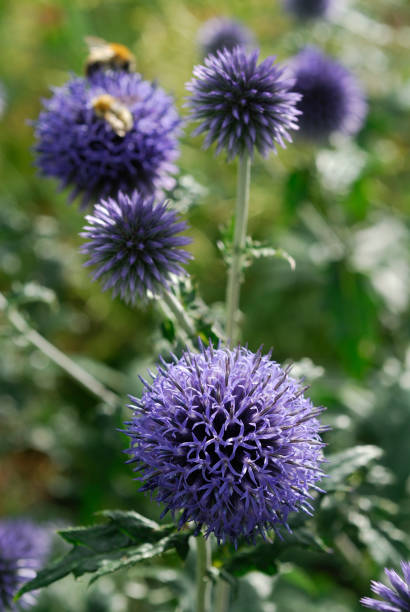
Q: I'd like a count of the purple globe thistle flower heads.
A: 9